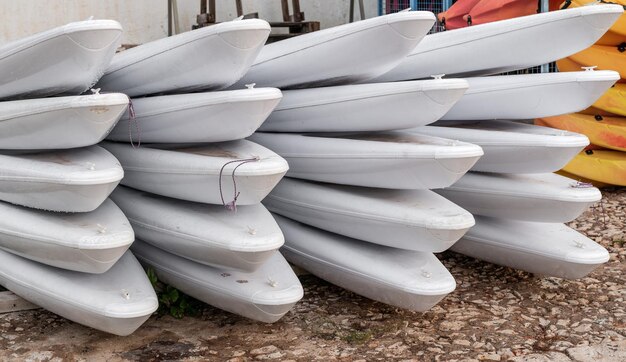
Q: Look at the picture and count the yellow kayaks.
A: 5